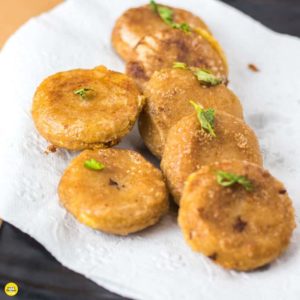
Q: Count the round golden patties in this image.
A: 7